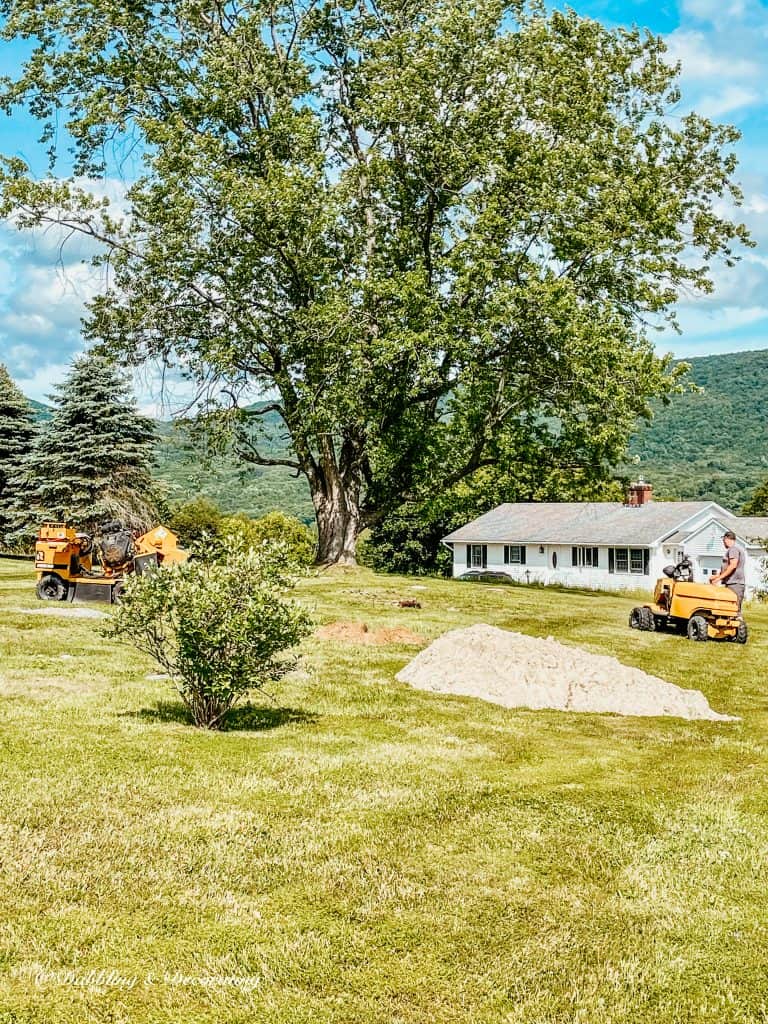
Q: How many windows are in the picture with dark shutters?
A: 4